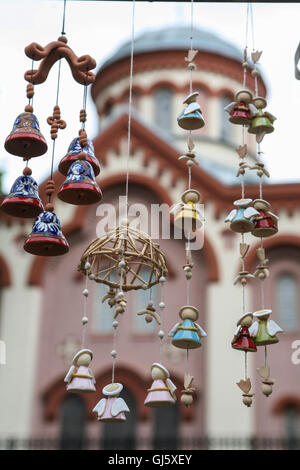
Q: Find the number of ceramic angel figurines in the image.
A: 12